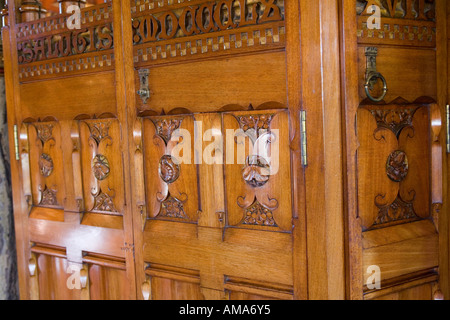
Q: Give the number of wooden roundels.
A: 5